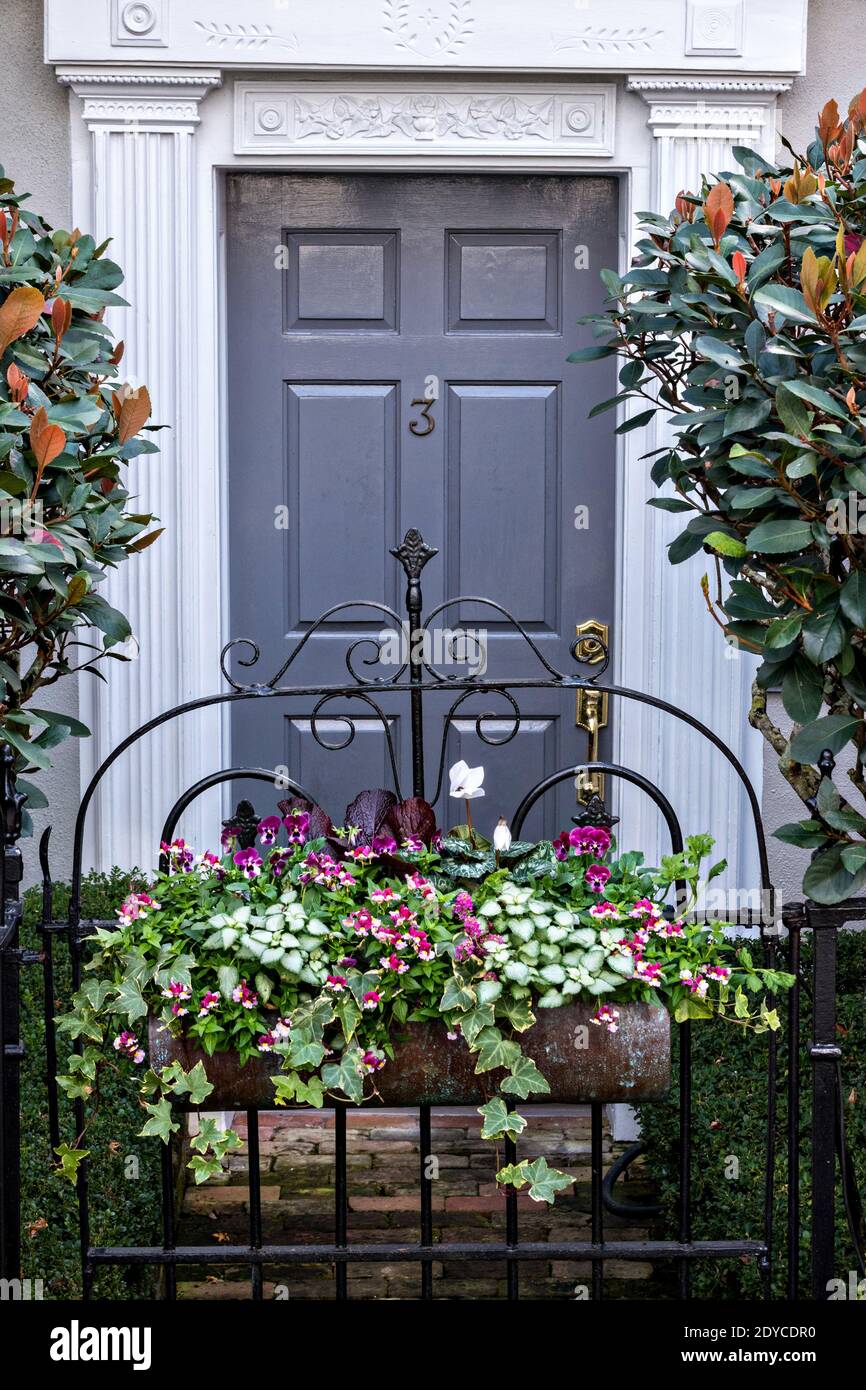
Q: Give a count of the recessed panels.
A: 6